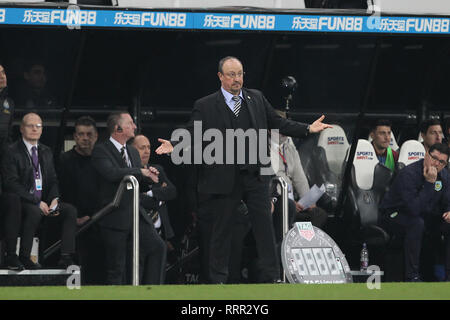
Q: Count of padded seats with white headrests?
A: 5